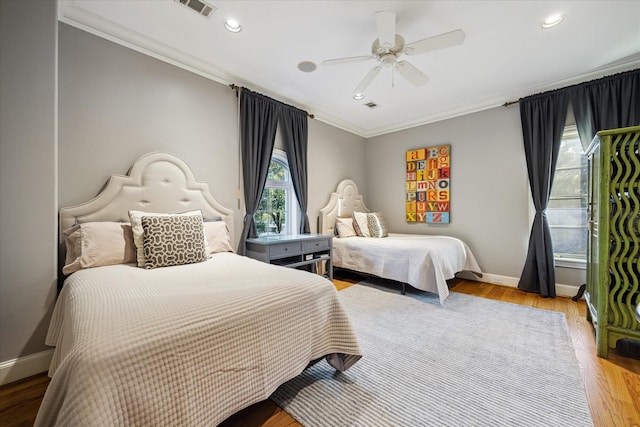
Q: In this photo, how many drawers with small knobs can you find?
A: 2